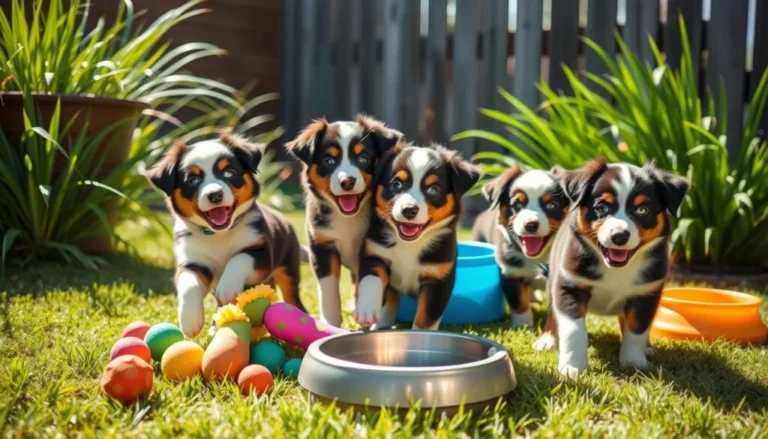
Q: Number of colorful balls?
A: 8